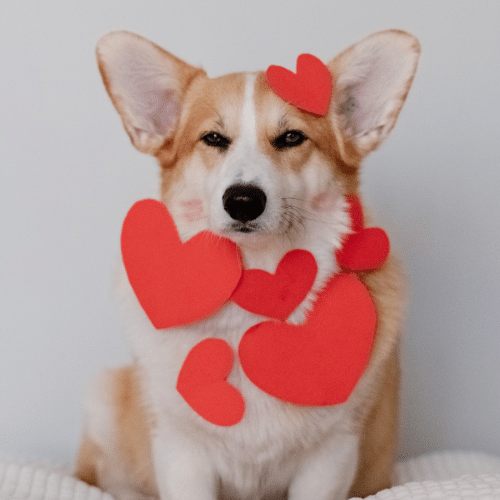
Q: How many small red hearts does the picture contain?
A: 4